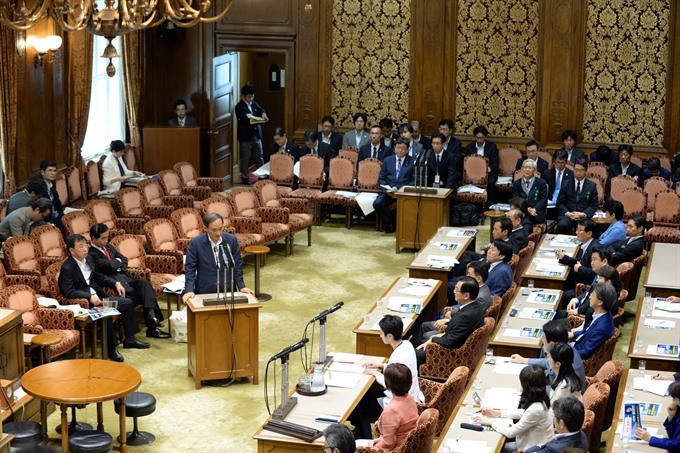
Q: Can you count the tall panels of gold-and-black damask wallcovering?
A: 3